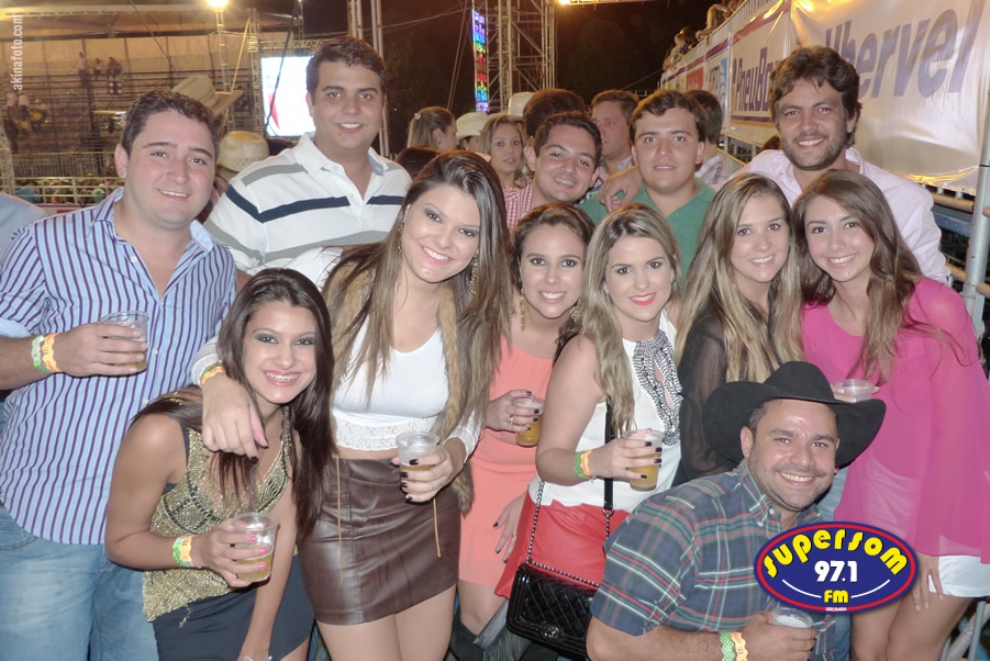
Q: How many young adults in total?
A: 12